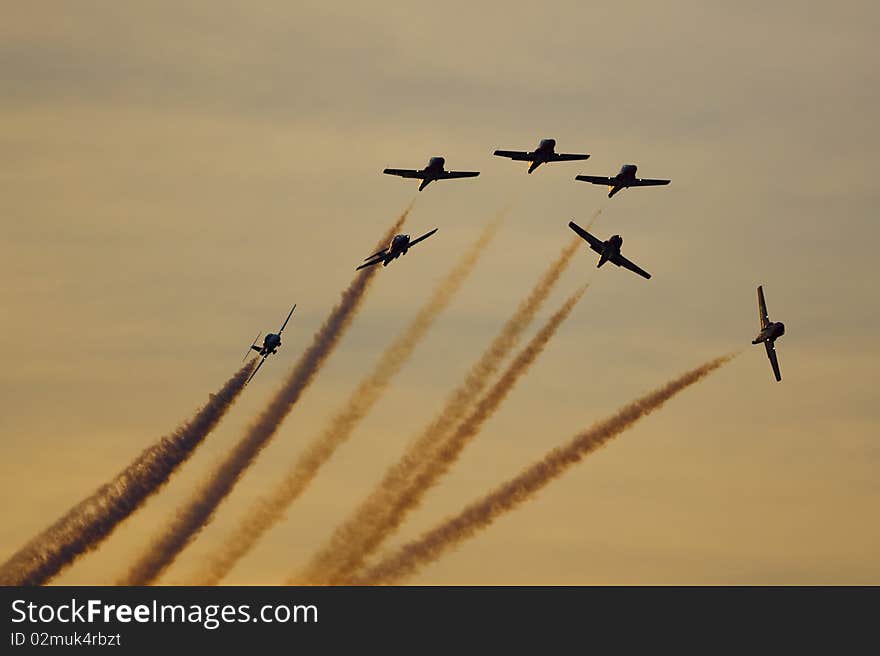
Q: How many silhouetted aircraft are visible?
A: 7